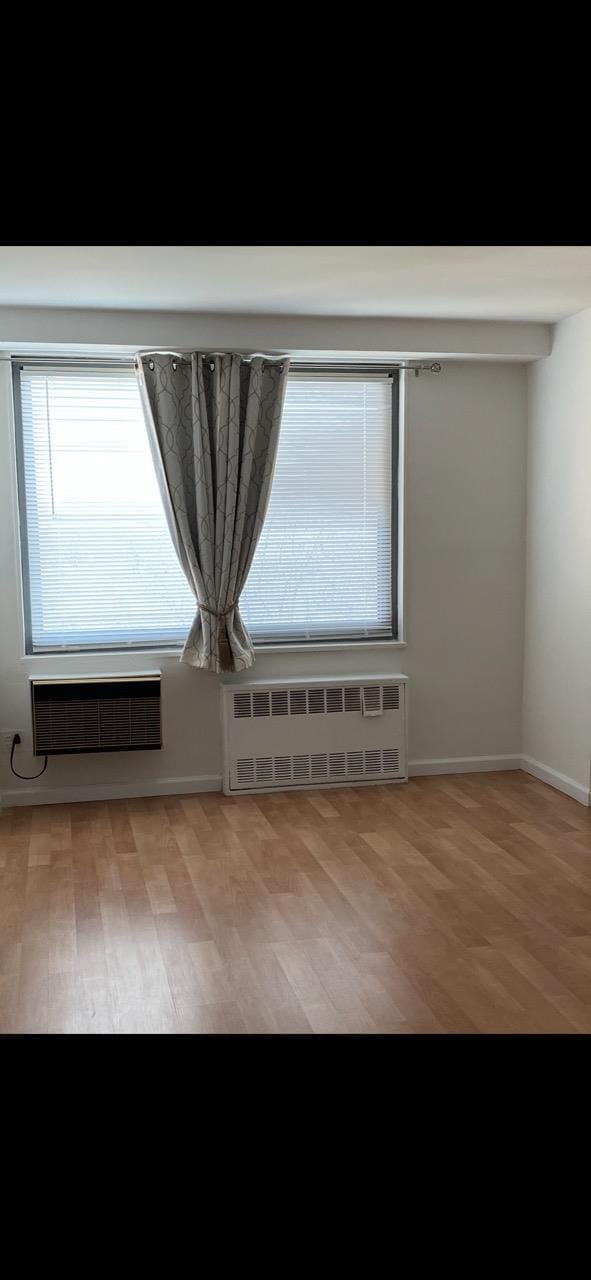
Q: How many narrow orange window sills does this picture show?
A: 0